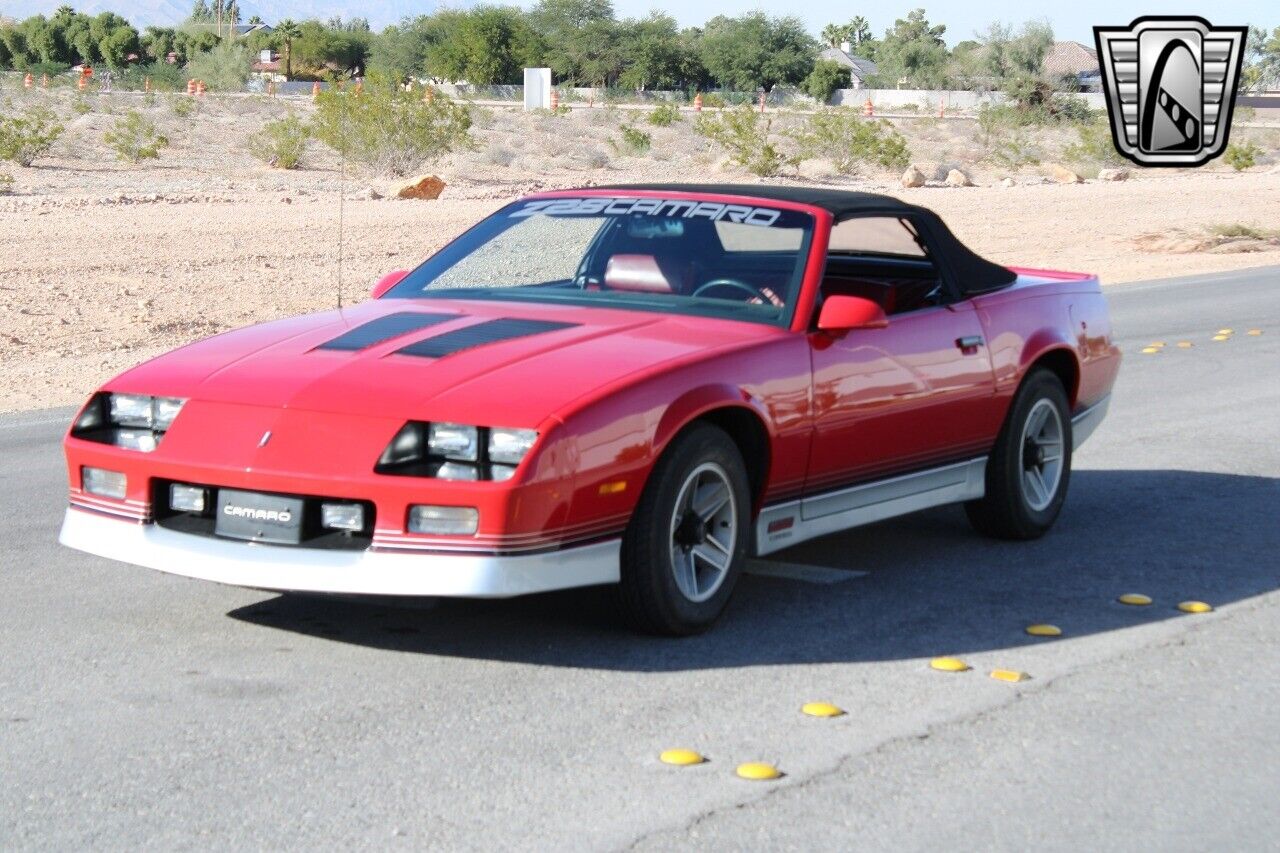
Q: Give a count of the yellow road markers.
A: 14